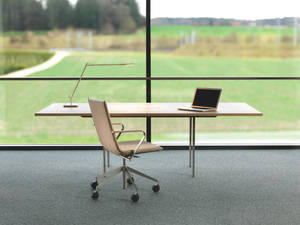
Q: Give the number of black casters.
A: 5